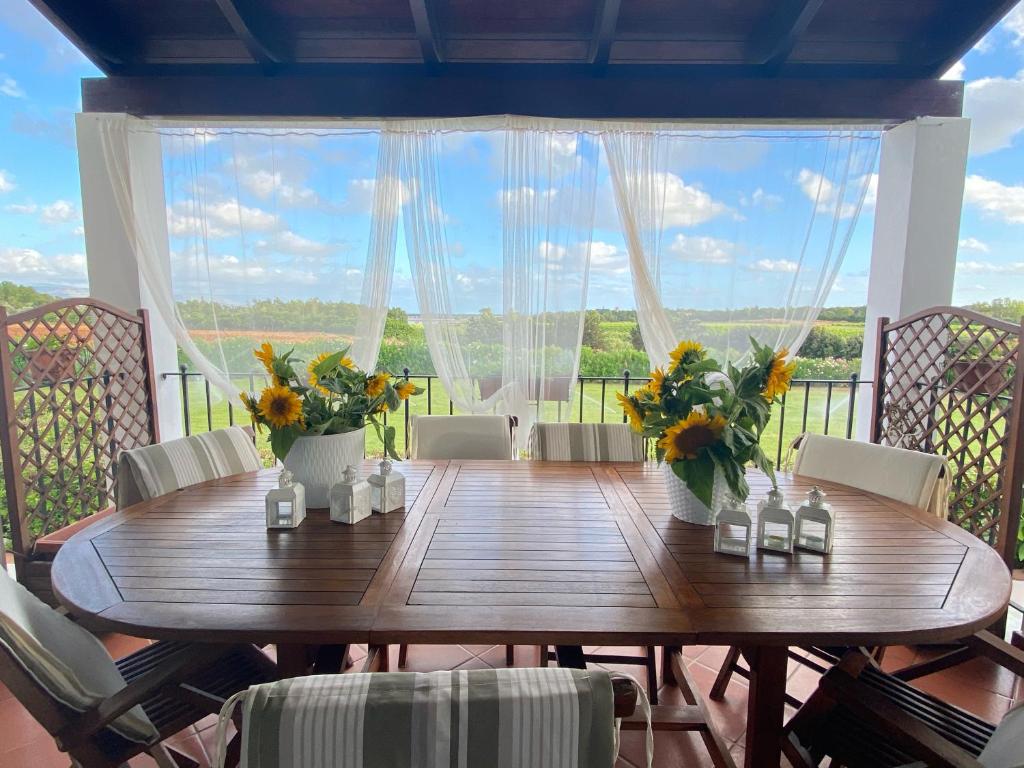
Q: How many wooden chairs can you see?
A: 7